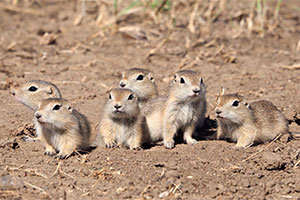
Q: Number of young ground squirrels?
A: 6